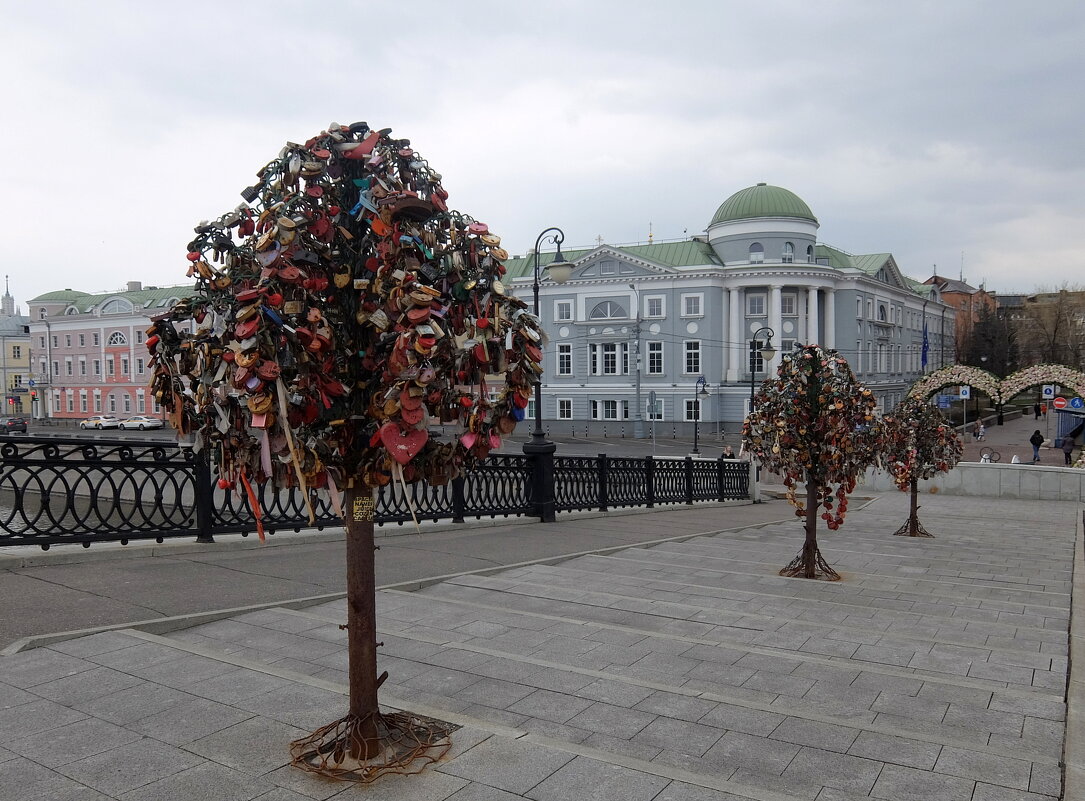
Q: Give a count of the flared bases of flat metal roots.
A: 3